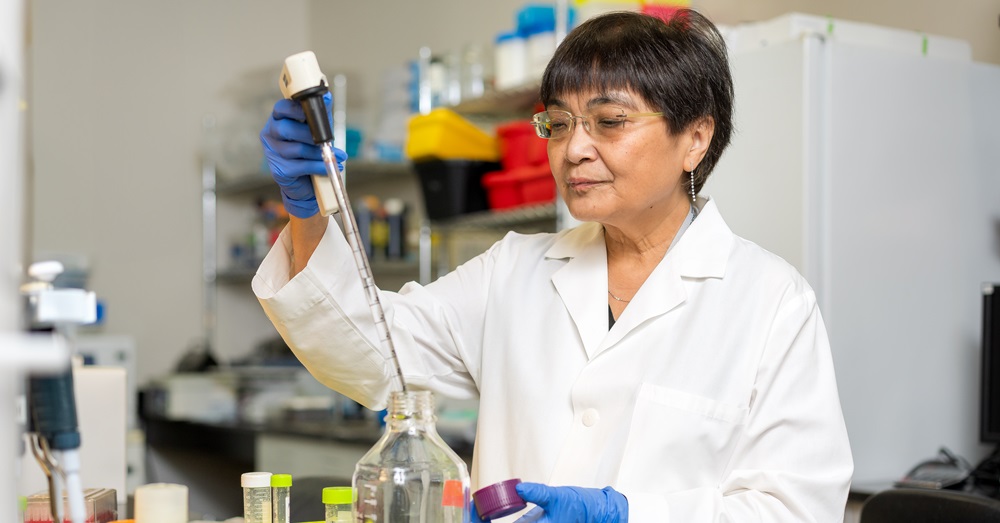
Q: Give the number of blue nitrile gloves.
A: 2